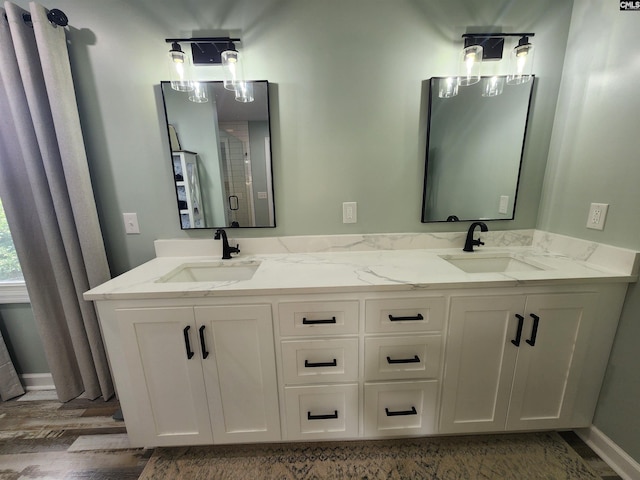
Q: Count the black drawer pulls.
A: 6